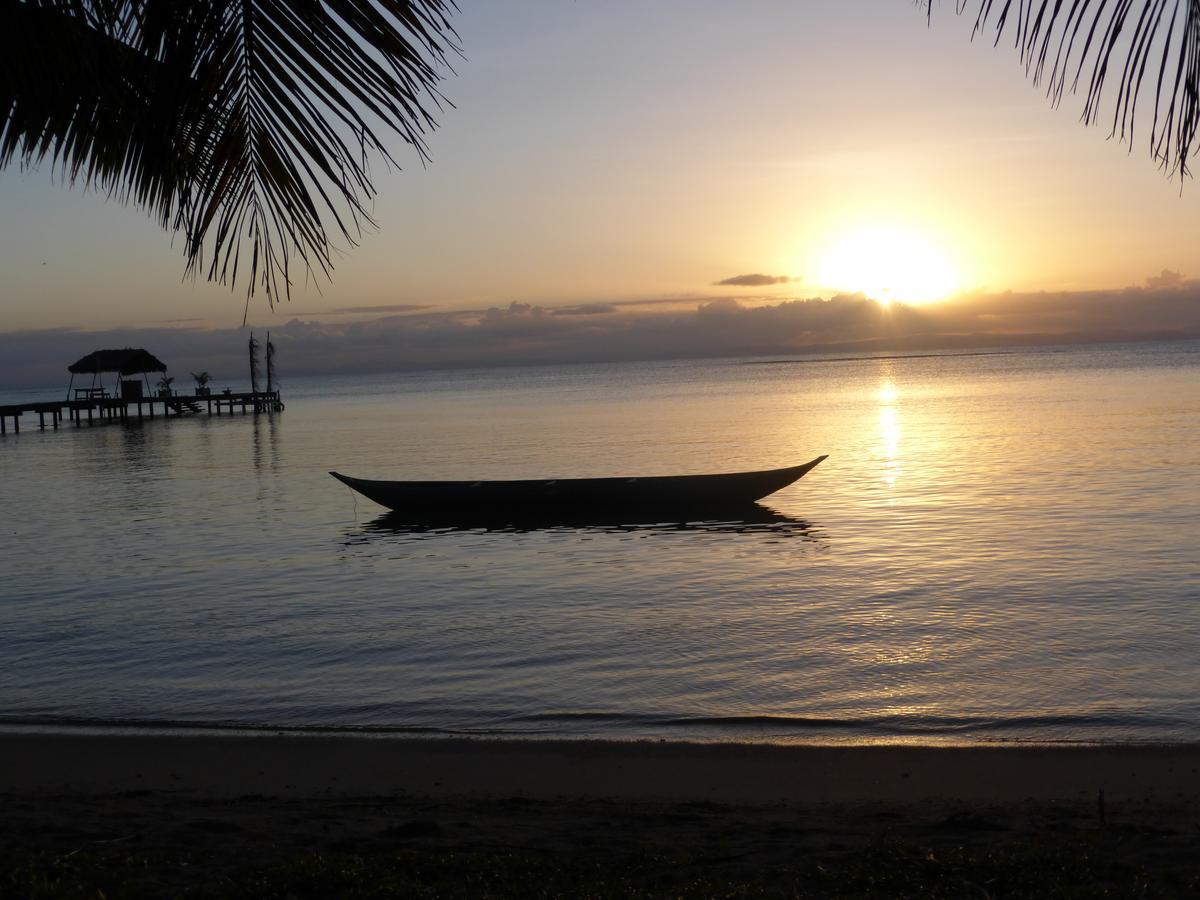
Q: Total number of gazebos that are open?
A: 1